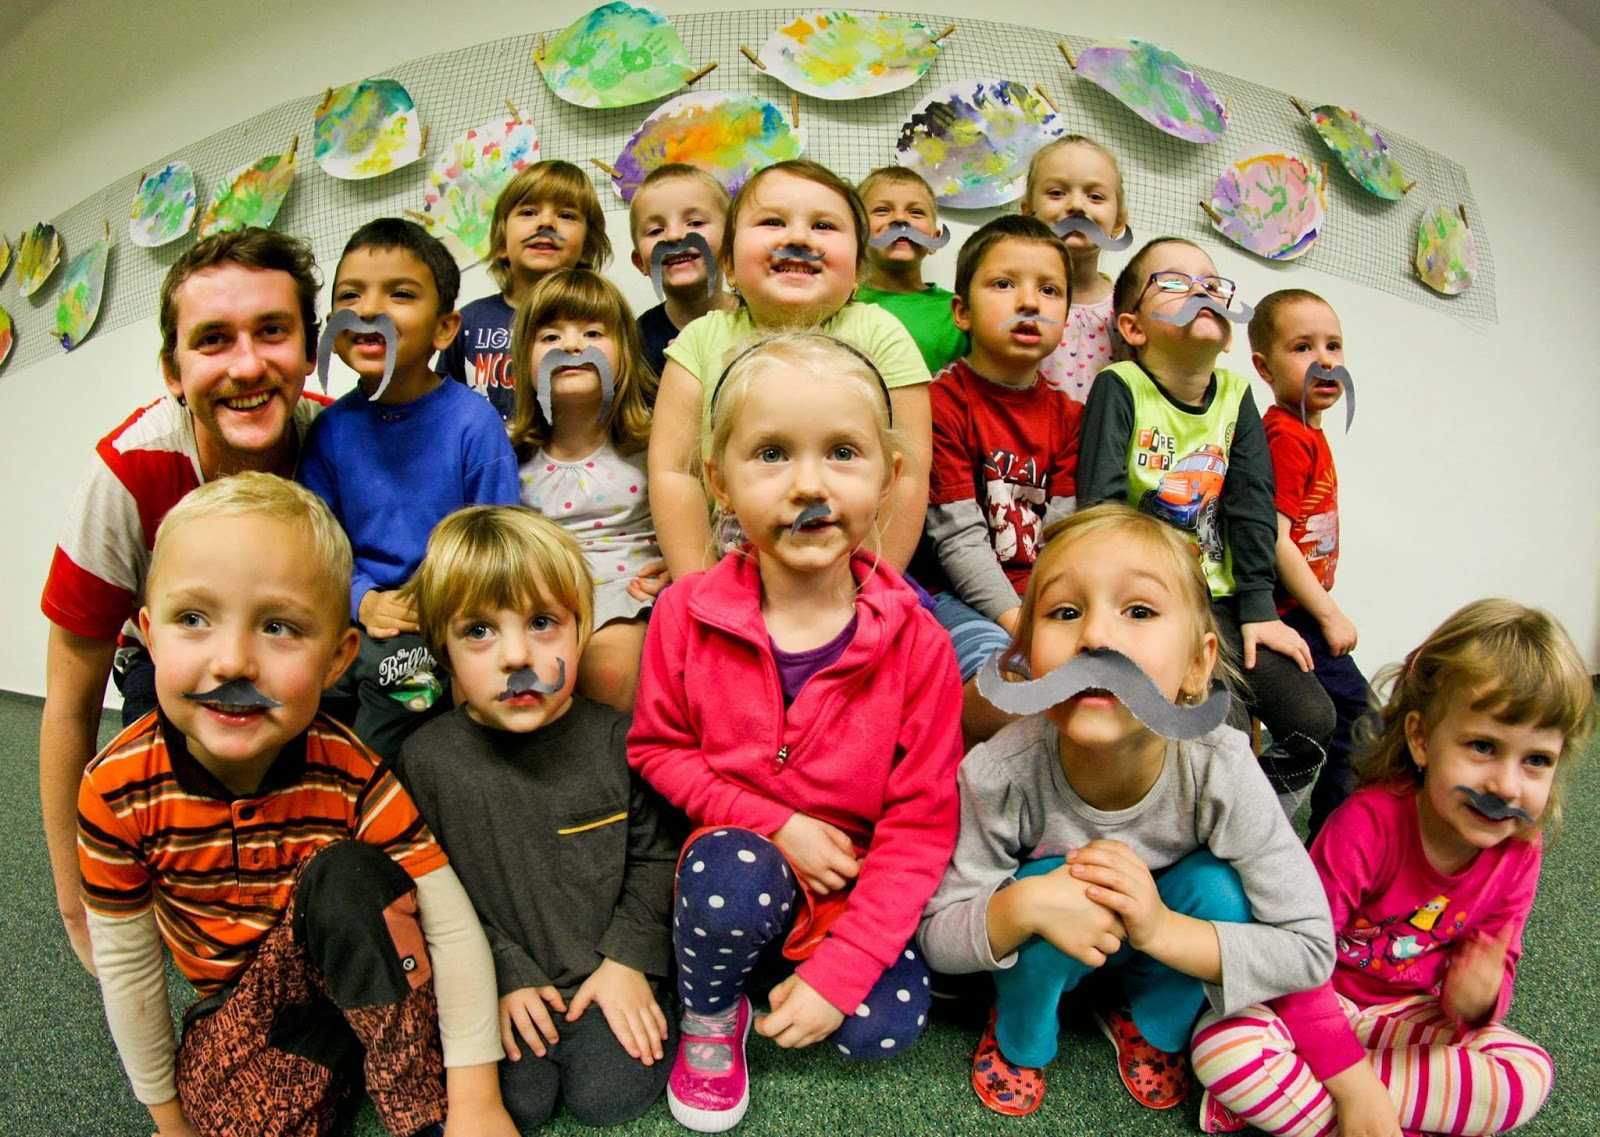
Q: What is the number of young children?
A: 15